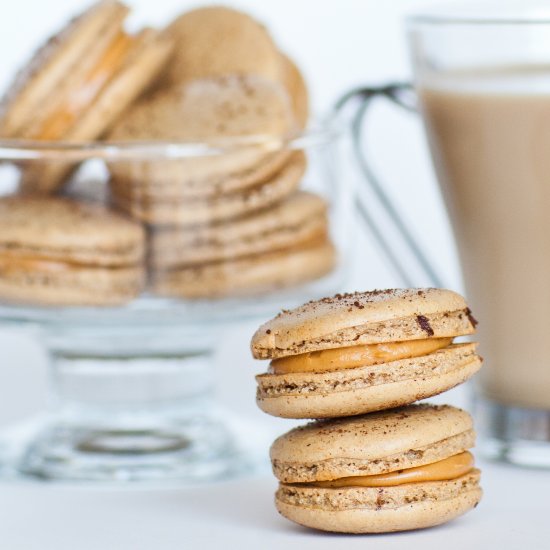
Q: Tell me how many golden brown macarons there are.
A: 7